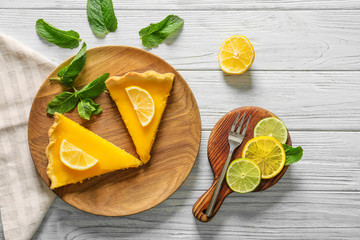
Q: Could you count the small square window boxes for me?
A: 0